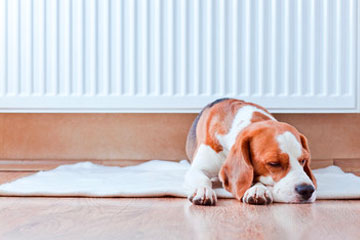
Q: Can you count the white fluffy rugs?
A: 1